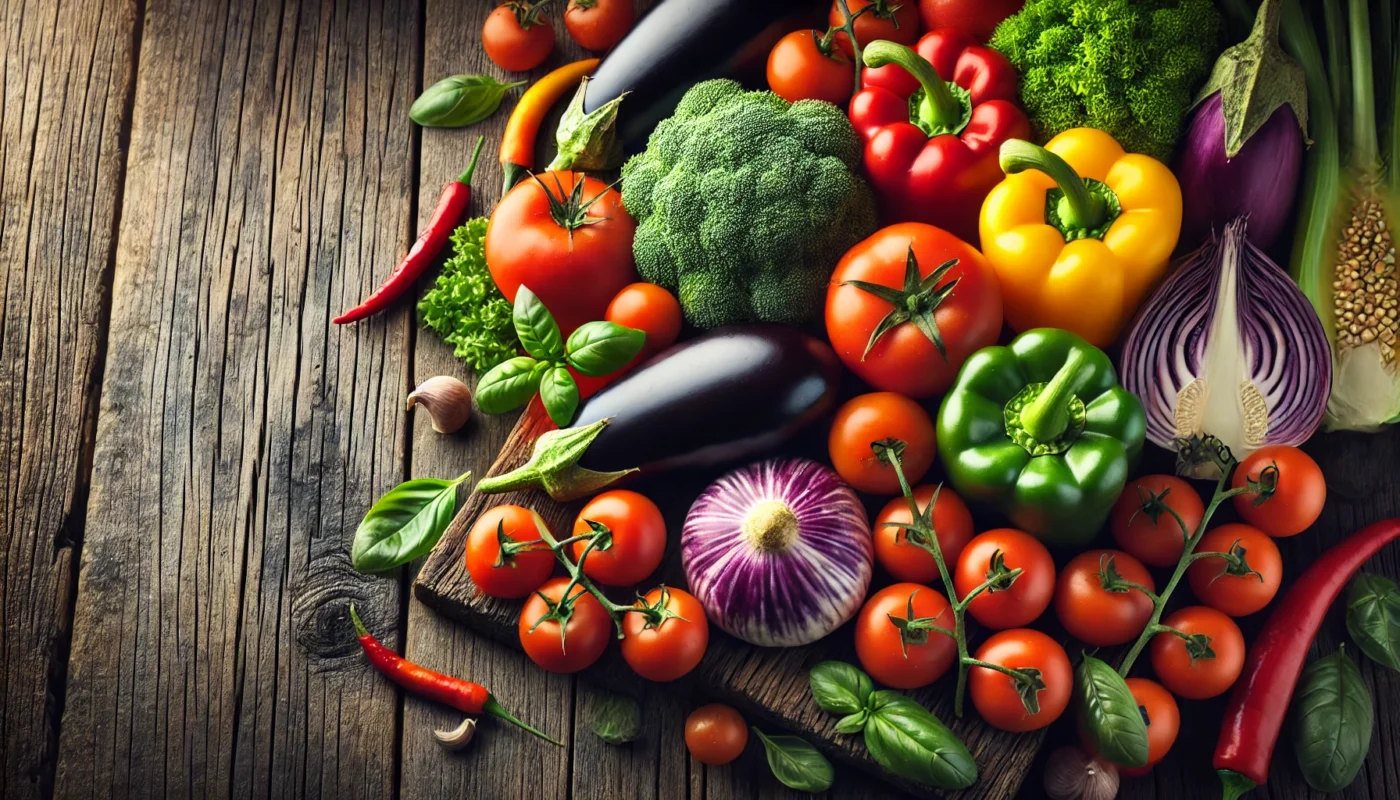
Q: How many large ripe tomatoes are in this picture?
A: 2